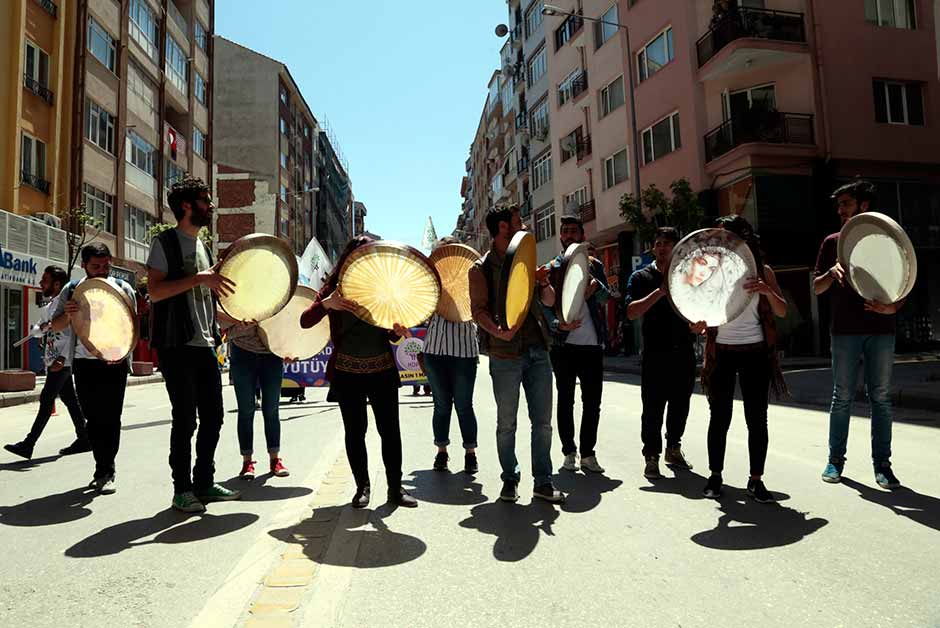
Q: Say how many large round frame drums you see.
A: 9